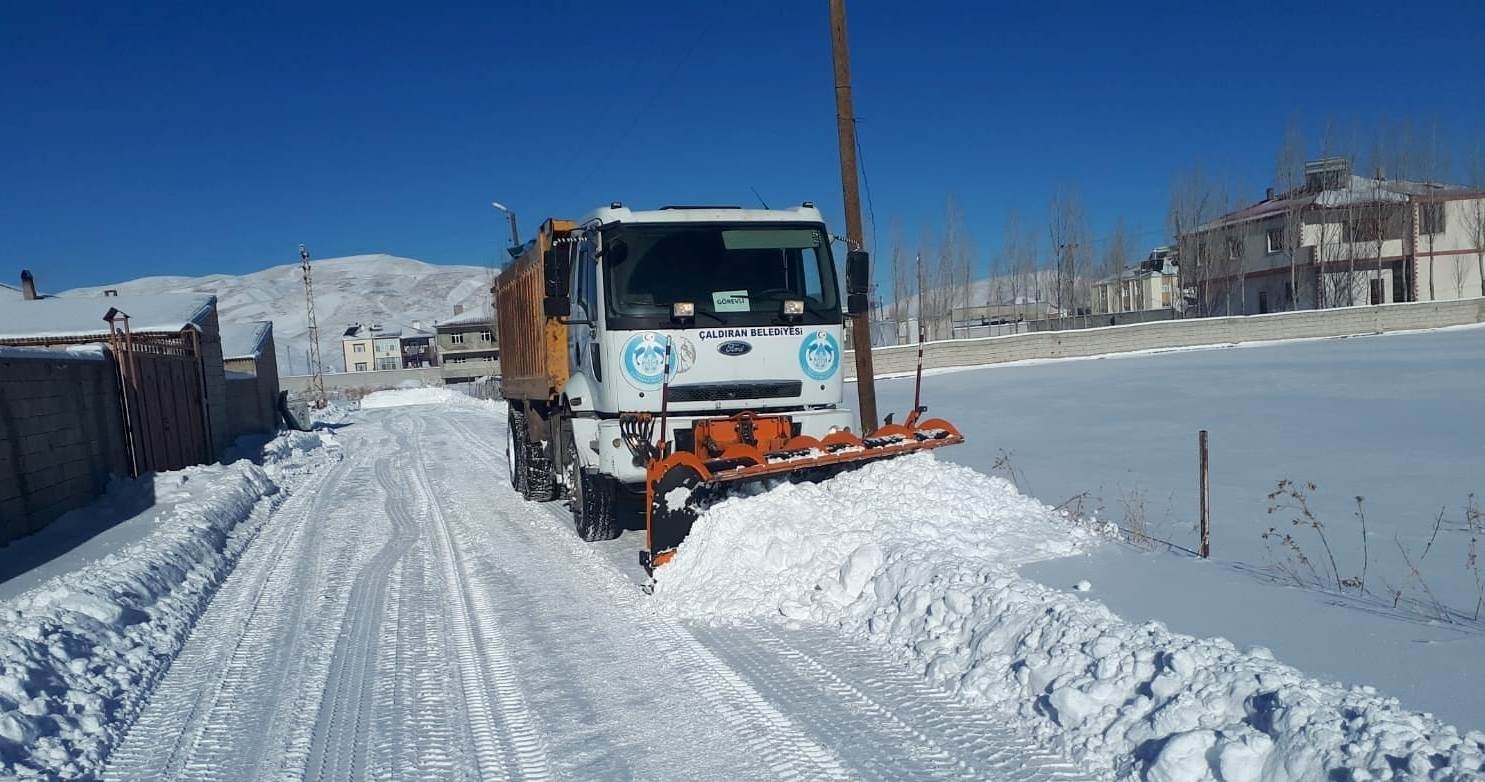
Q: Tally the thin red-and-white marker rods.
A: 2